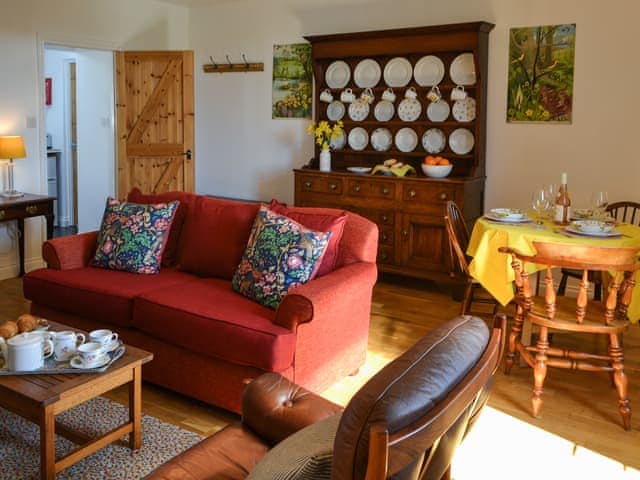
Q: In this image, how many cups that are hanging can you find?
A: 7